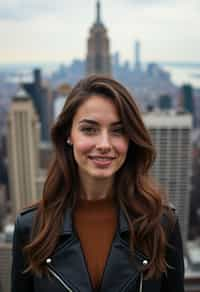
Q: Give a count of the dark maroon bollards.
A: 0